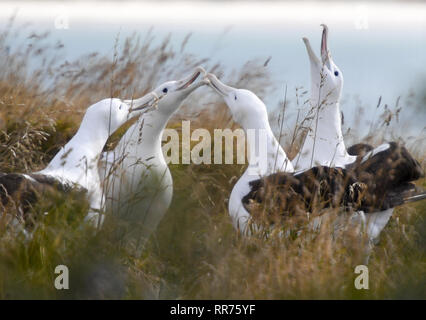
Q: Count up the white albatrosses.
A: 4